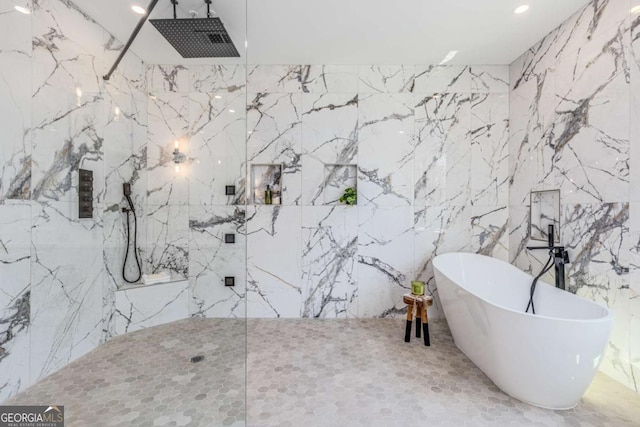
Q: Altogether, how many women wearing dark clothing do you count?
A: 0